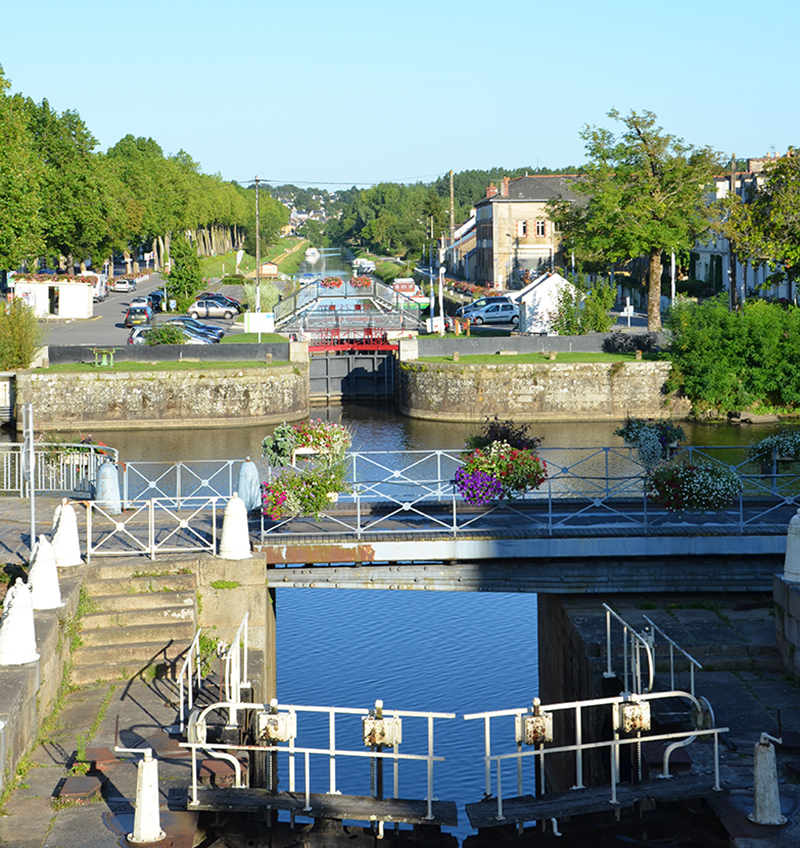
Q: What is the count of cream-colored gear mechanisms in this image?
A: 4